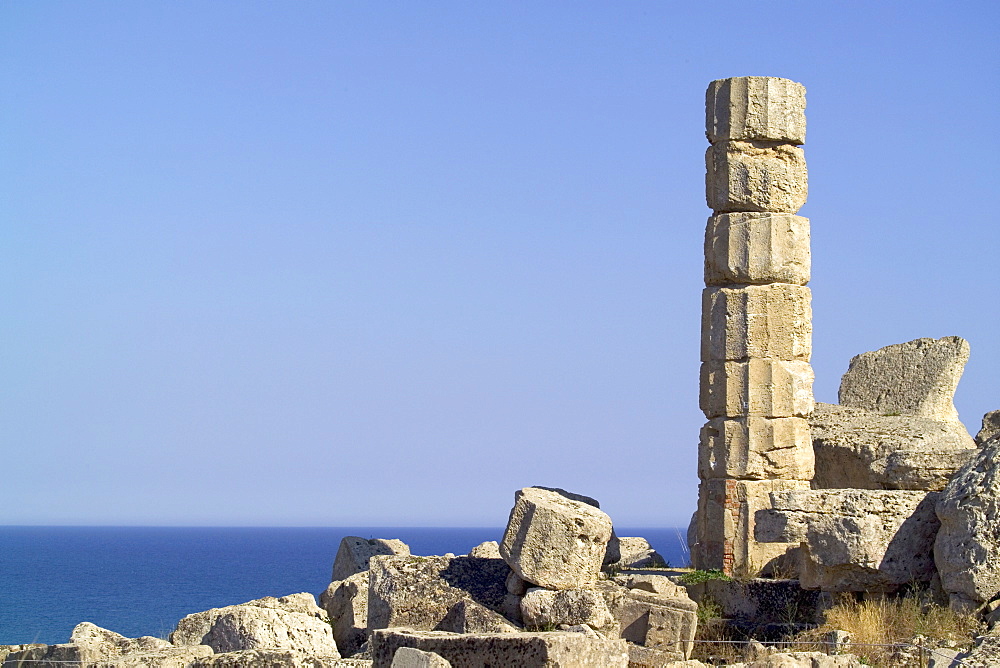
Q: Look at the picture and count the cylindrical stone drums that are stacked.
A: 7